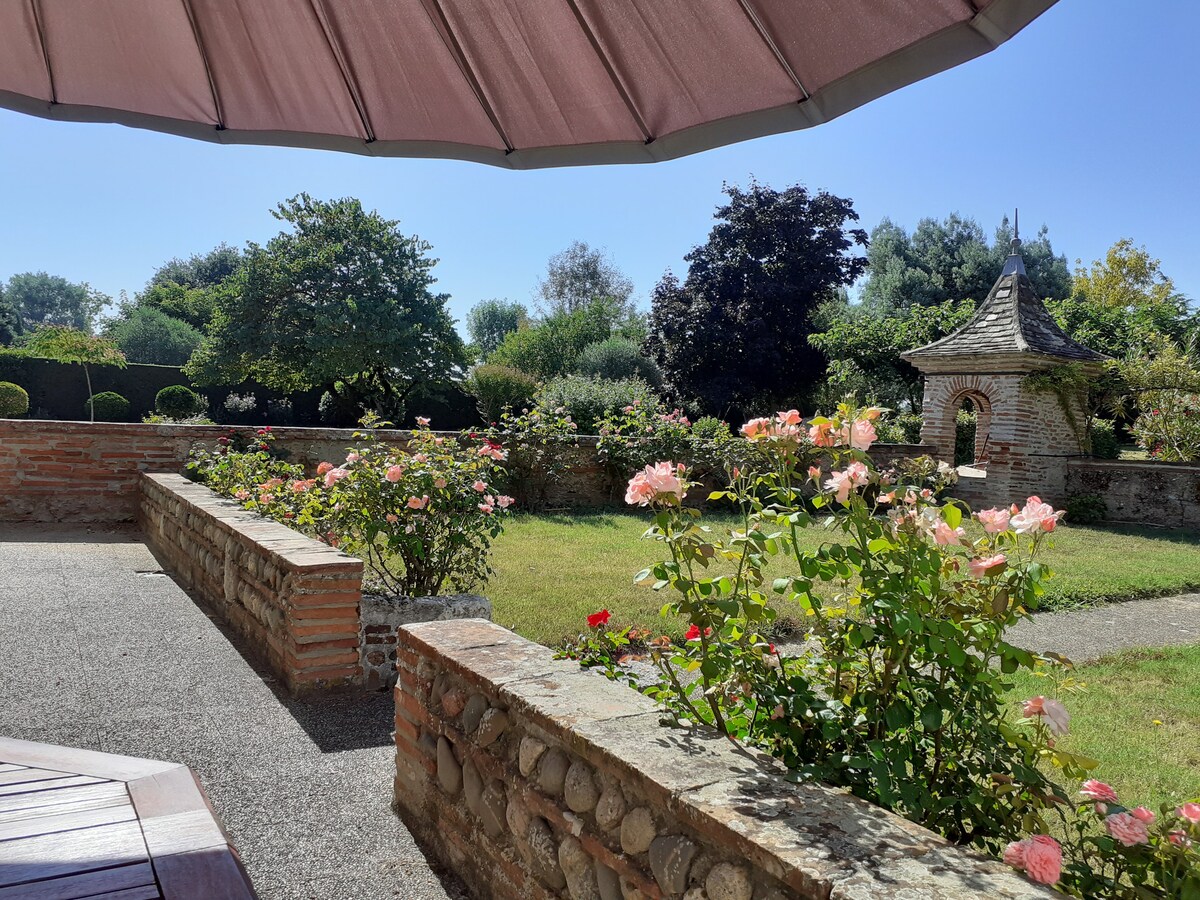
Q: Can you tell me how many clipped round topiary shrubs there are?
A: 3